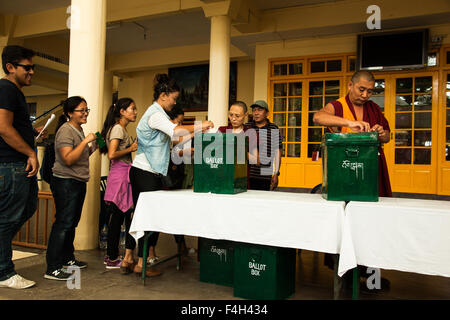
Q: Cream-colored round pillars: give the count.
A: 2